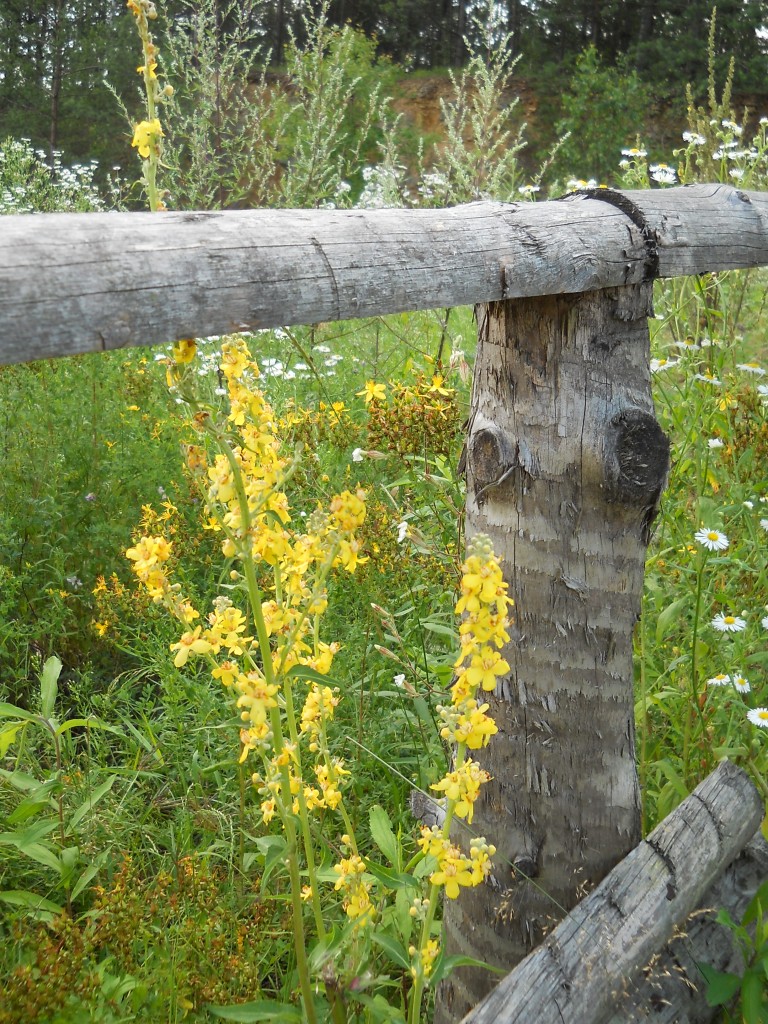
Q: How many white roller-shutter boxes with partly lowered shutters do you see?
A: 0